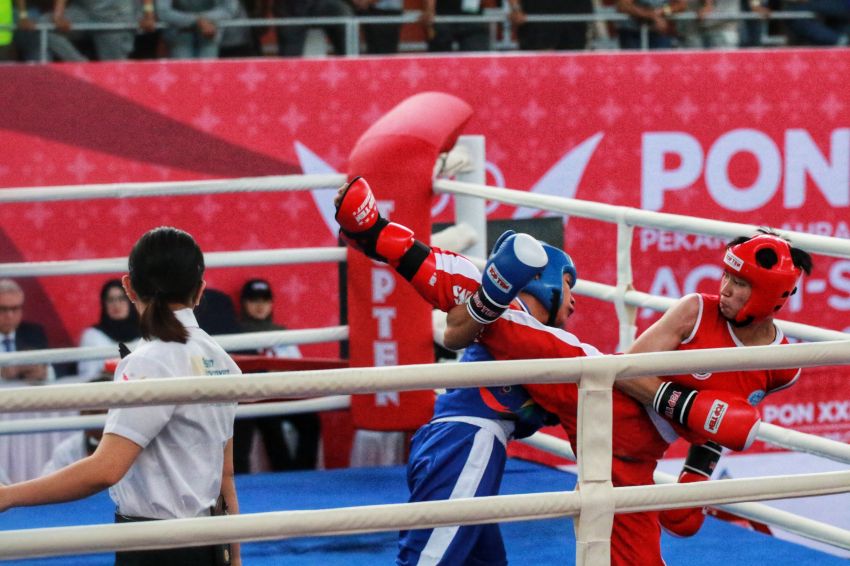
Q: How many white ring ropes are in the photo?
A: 10